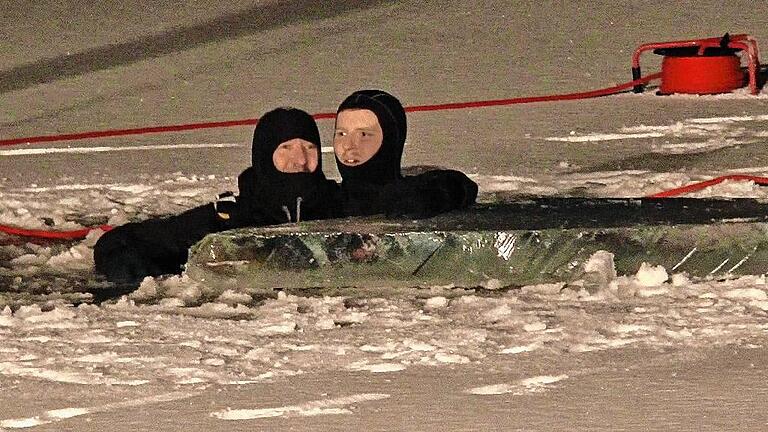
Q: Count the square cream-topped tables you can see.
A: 0